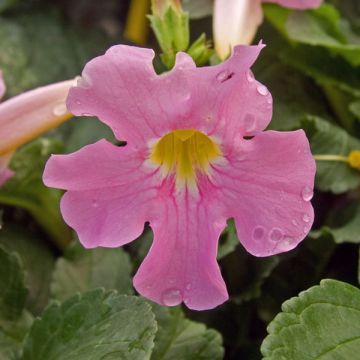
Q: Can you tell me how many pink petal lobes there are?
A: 5